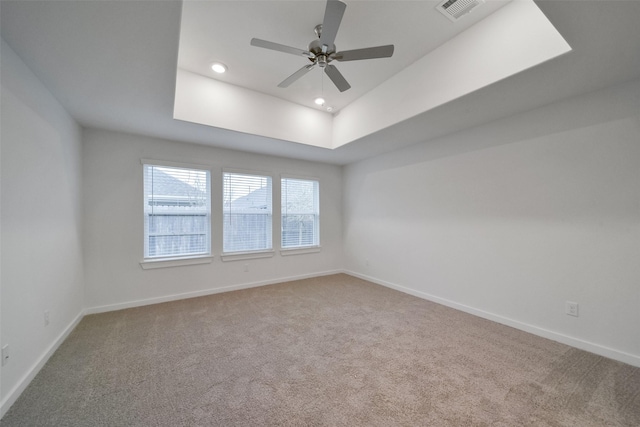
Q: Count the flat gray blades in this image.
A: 5